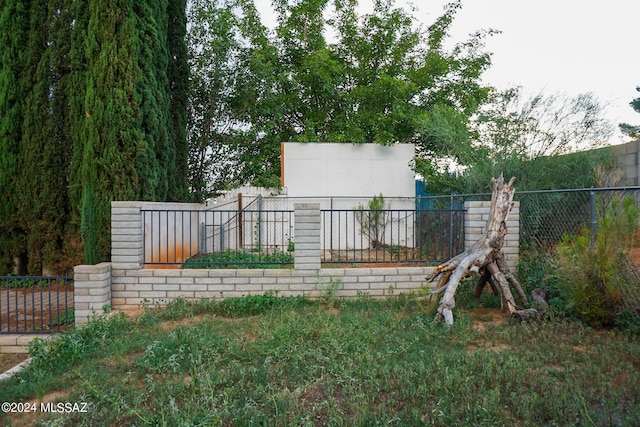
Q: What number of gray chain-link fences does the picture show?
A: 1